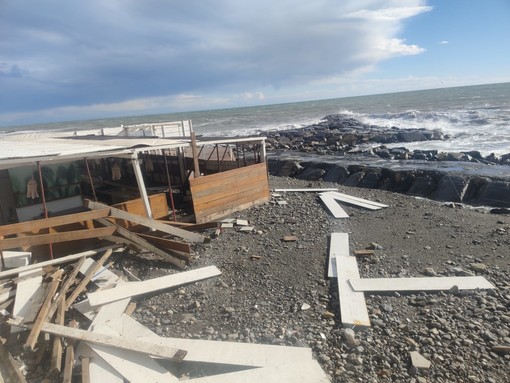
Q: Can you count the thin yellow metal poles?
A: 0